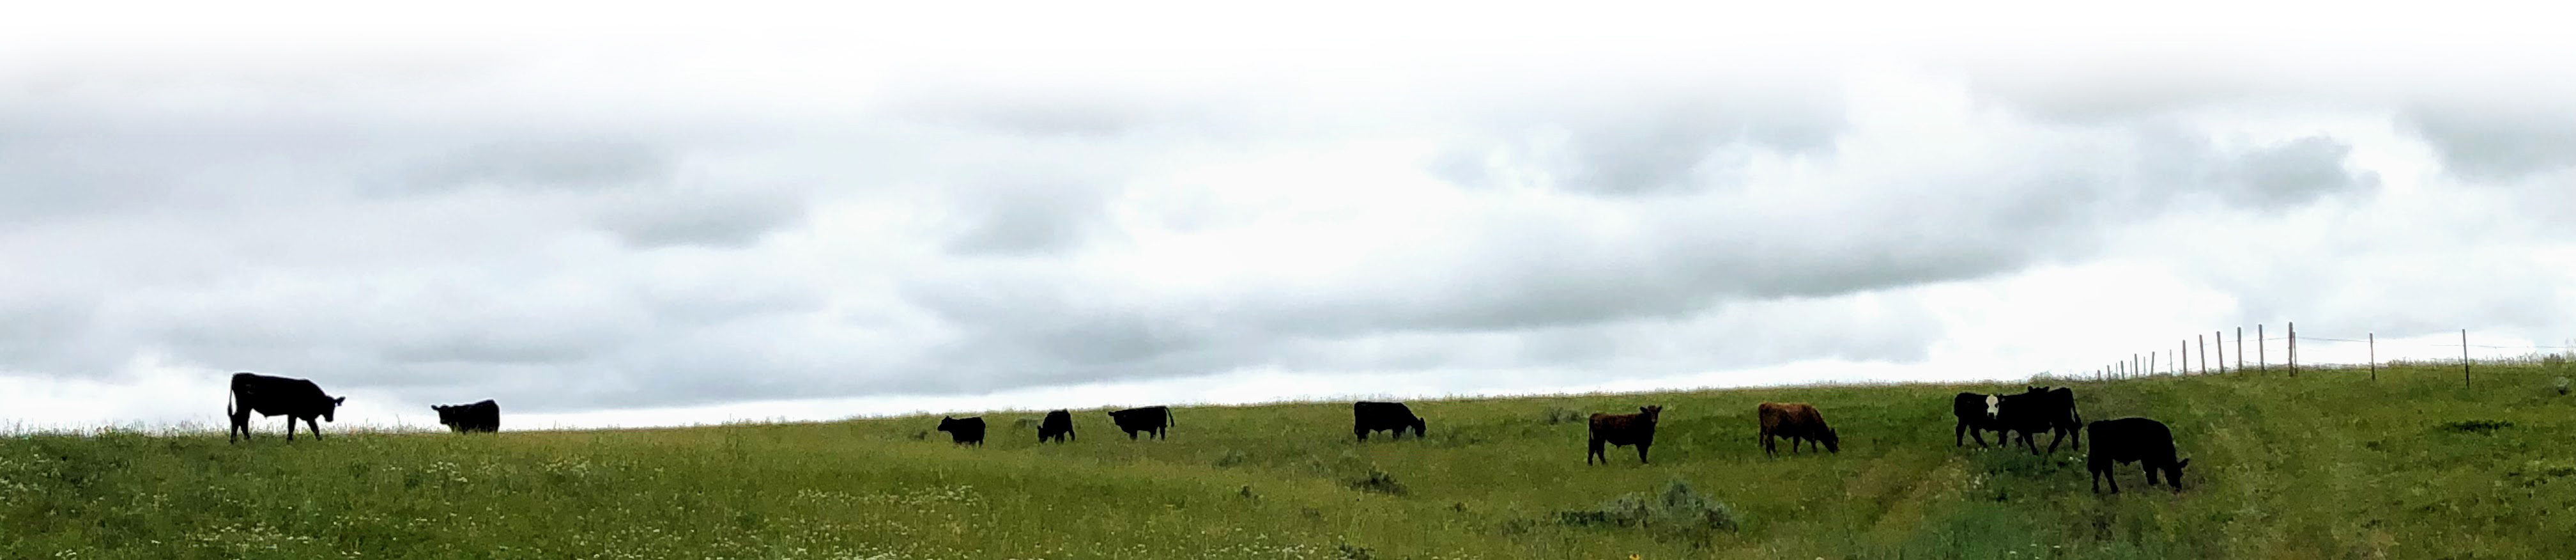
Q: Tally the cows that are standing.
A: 11